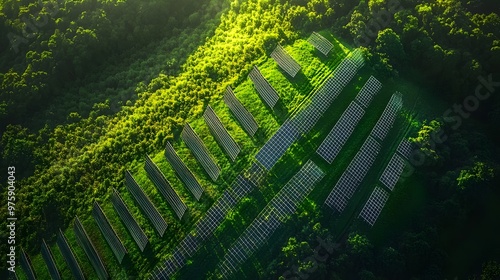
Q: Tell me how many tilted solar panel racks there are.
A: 15